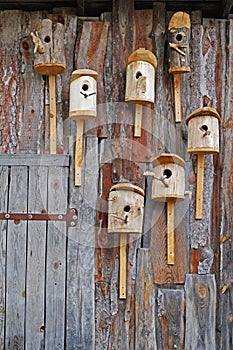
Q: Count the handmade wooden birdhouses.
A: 7